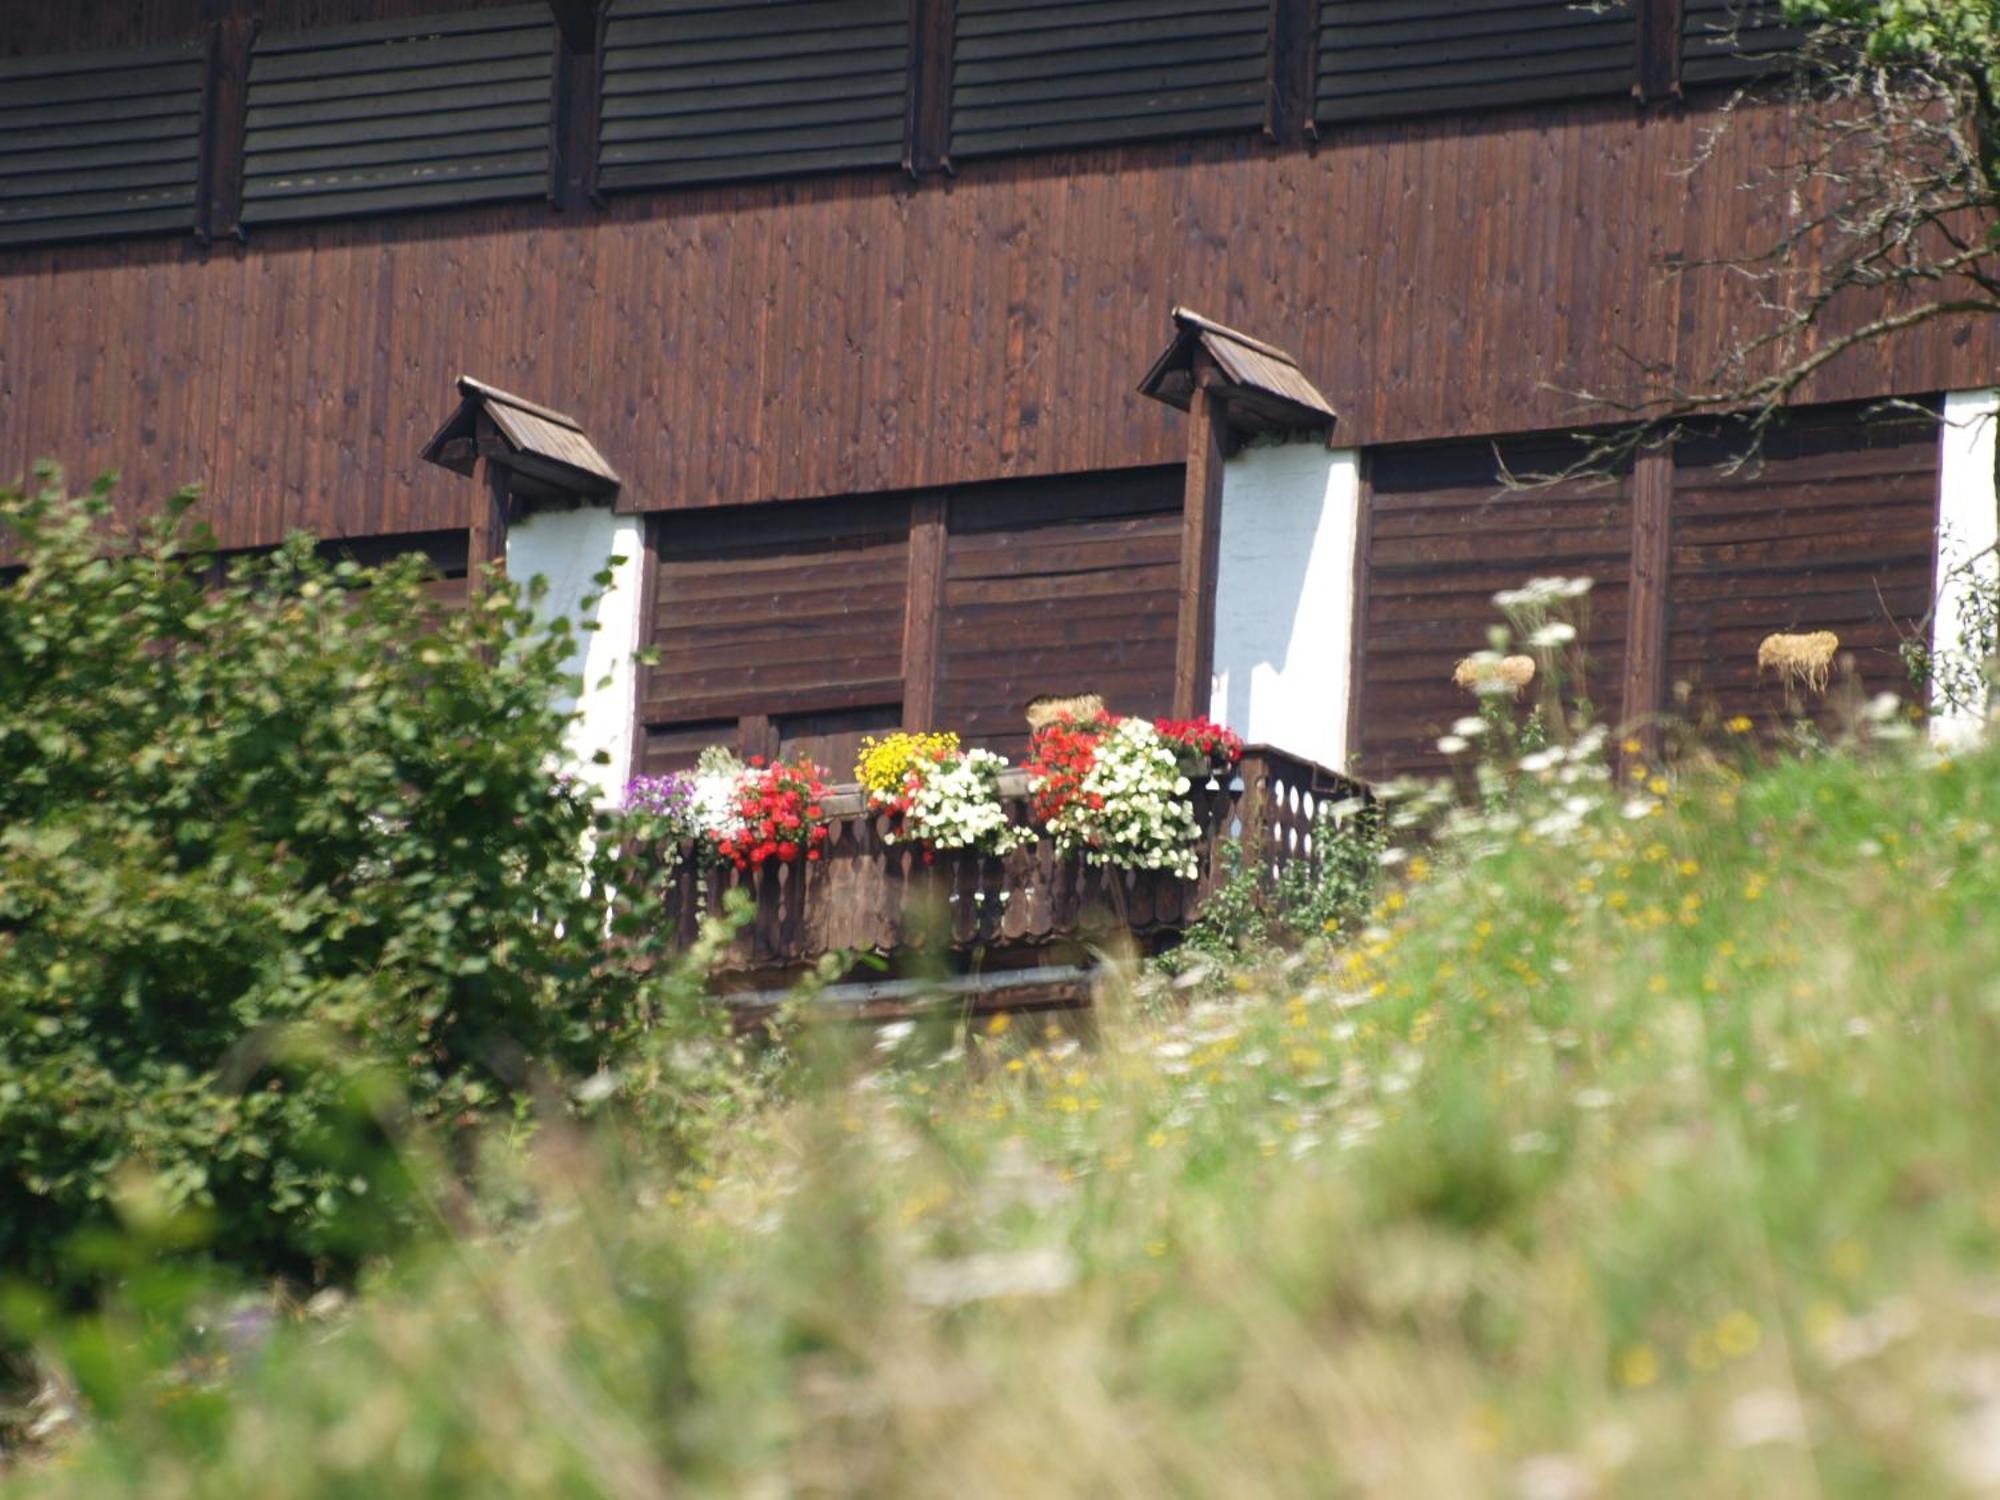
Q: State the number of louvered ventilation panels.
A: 6